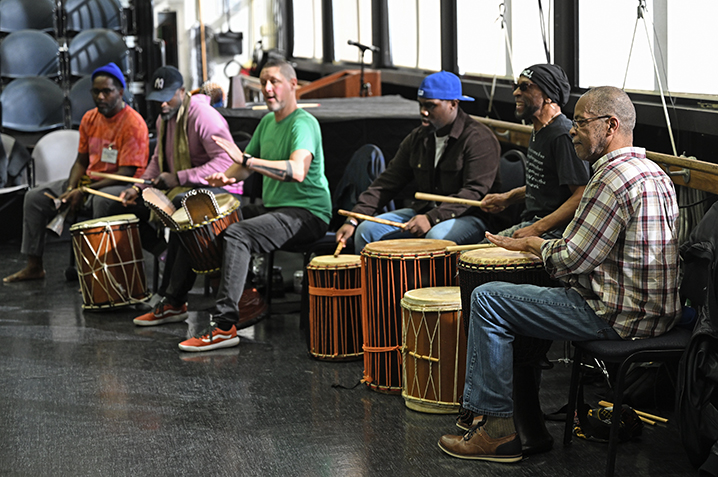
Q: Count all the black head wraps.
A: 1